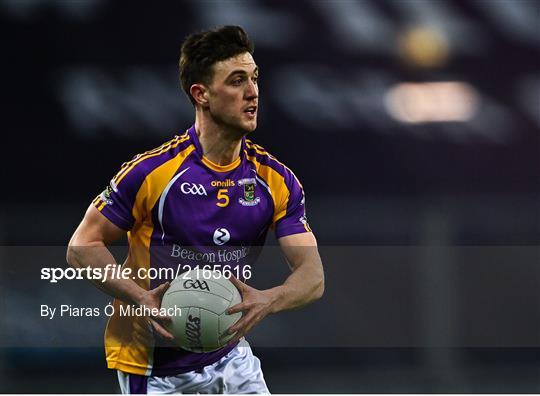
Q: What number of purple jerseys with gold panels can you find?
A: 1